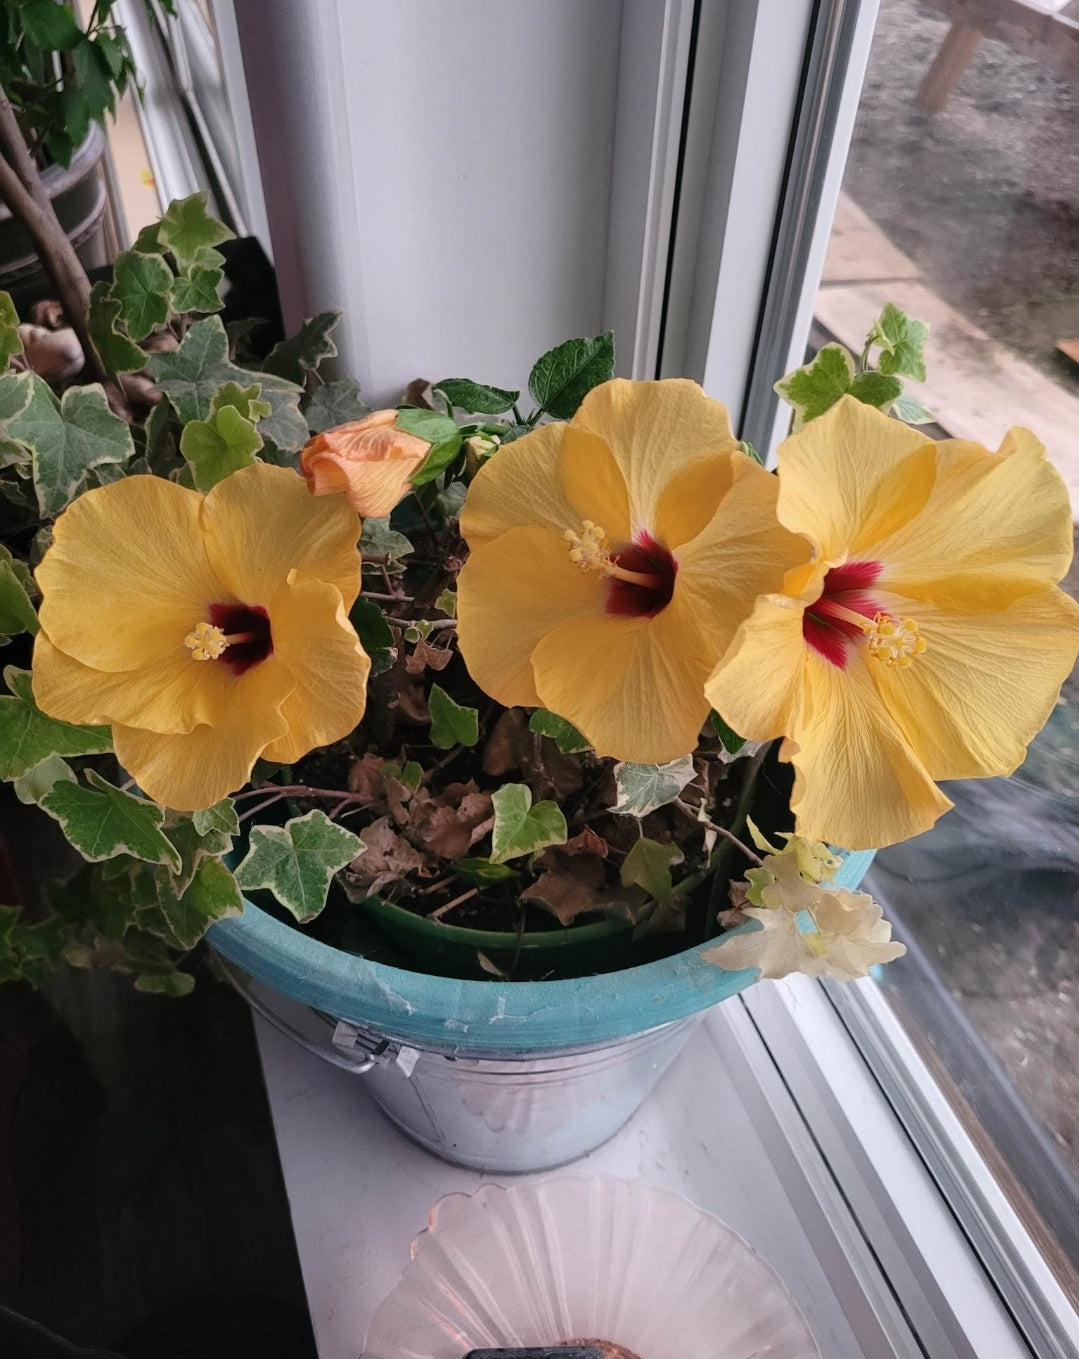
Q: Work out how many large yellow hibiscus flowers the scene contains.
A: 3